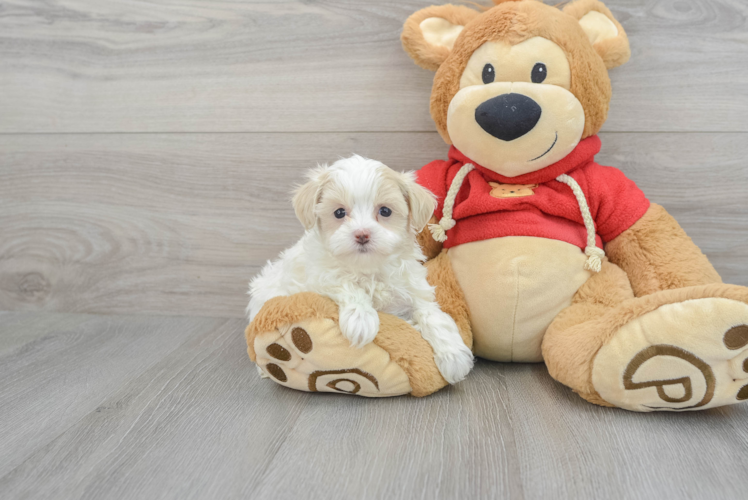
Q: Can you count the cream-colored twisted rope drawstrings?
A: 2